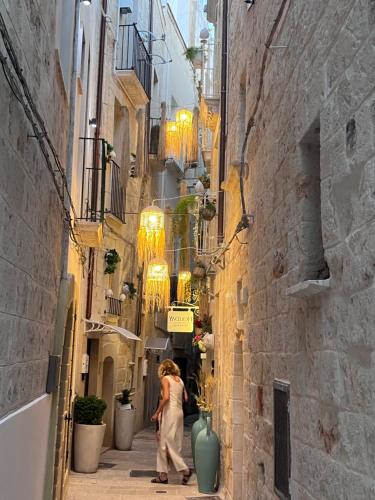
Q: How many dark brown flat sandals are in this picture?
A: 2